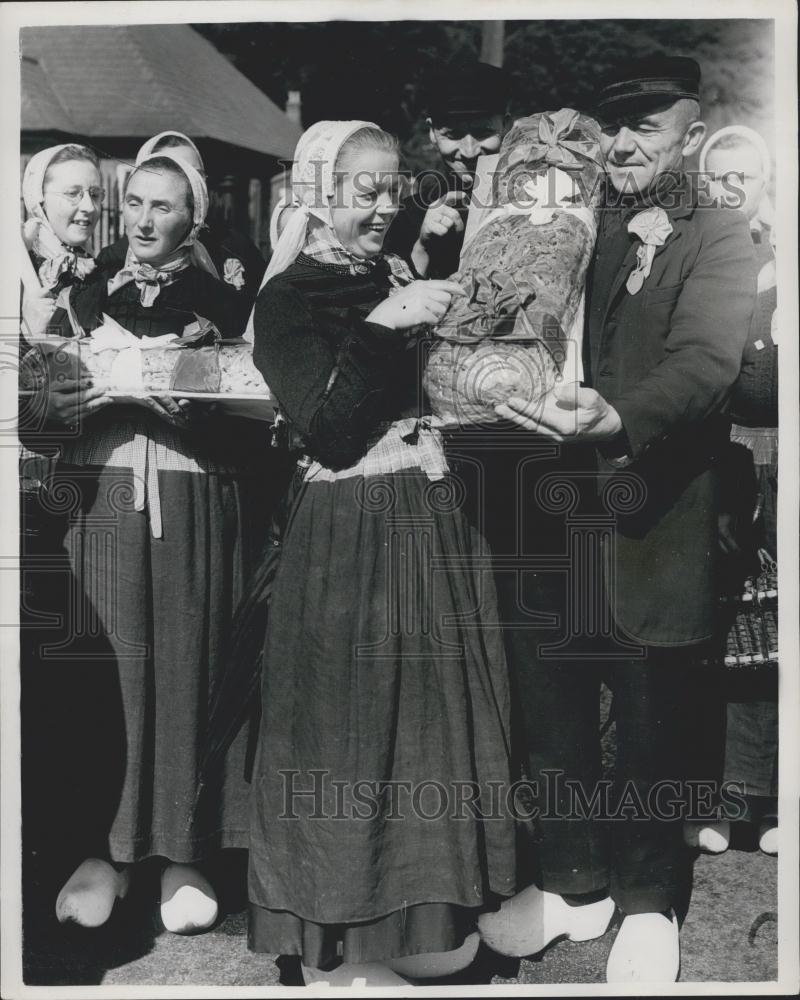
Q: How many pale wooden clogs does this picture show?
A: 8